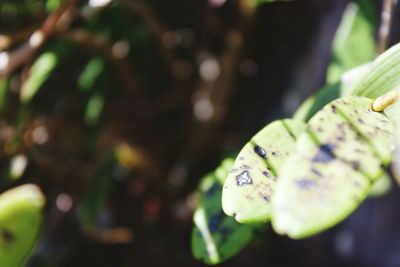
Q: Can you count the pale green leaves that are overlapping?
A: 2